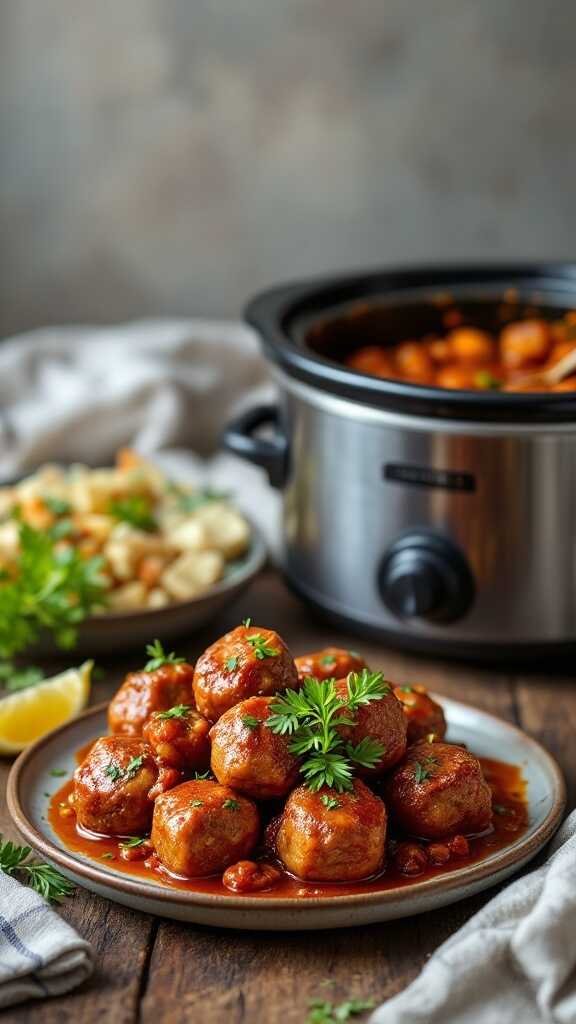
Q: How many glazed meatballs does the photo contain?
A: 11